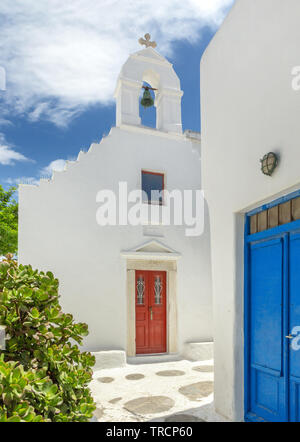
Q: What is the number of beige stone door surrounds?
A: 1